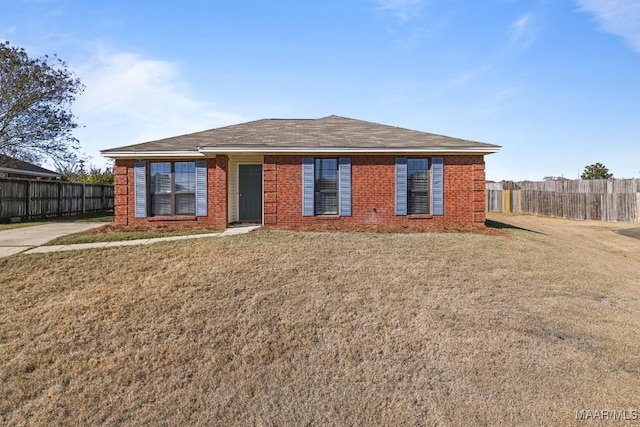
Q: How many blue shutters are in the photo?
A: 6